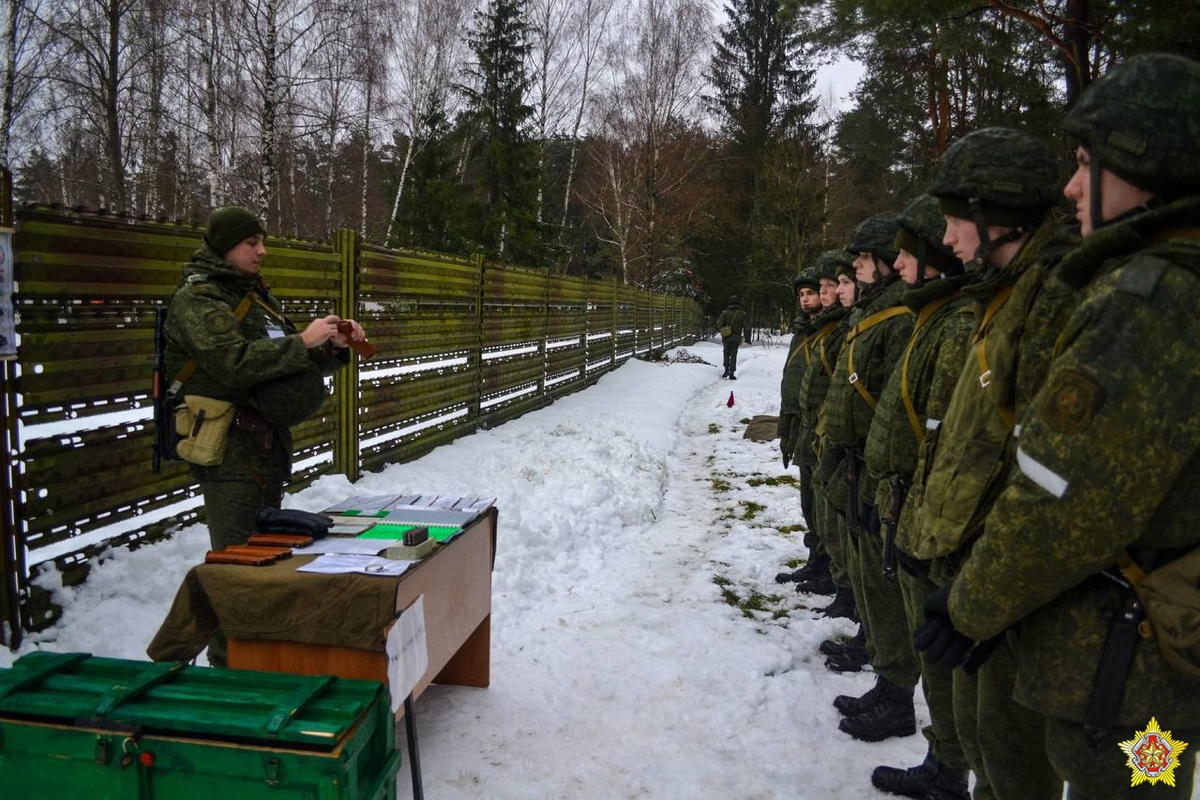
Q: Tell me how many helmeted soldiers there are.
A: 7